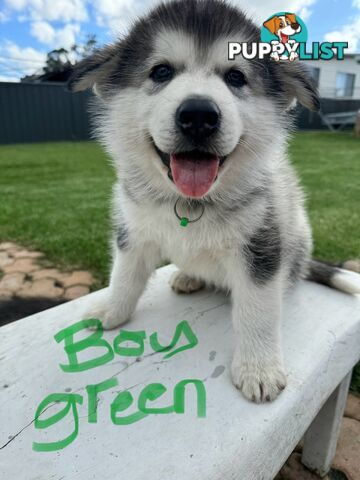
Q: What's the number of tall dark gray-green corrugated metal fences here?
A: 1